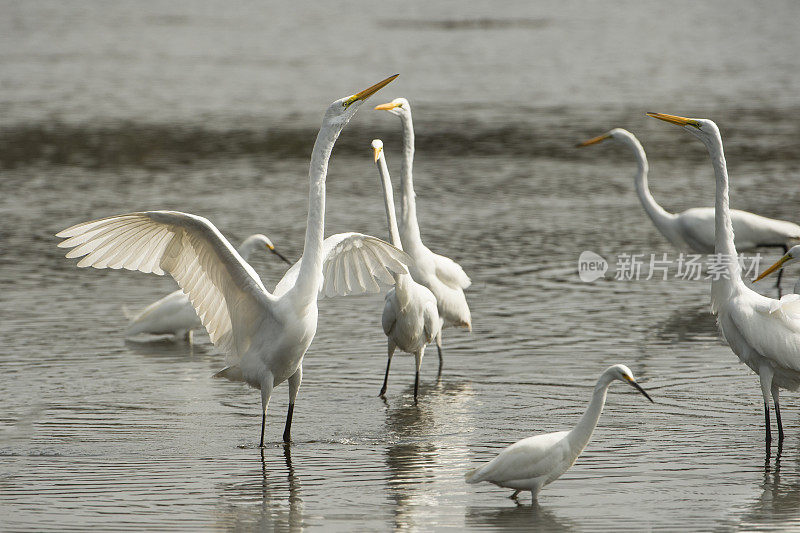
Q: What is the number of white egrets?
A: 8